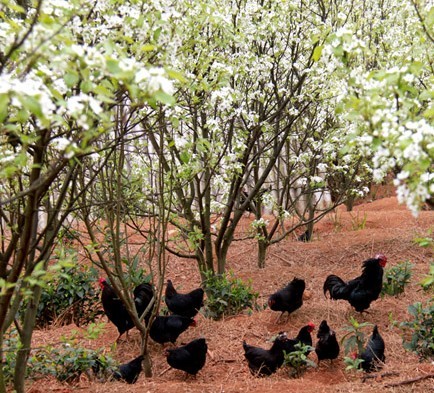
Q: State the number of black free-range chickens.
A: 11